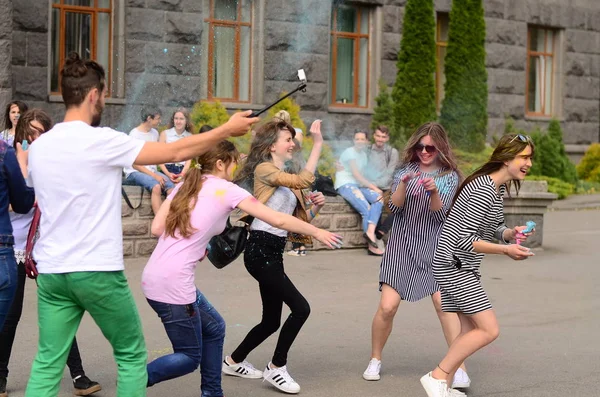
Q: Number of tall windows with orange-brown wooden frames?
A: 5